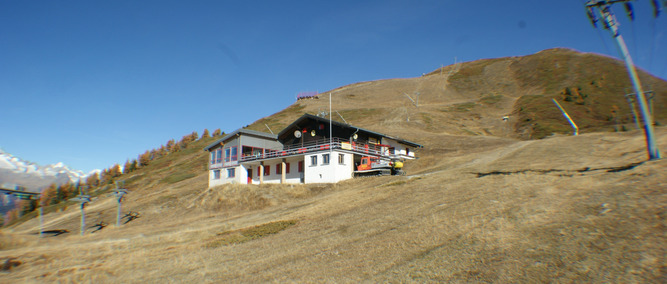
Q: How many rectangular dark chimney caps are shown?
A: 0